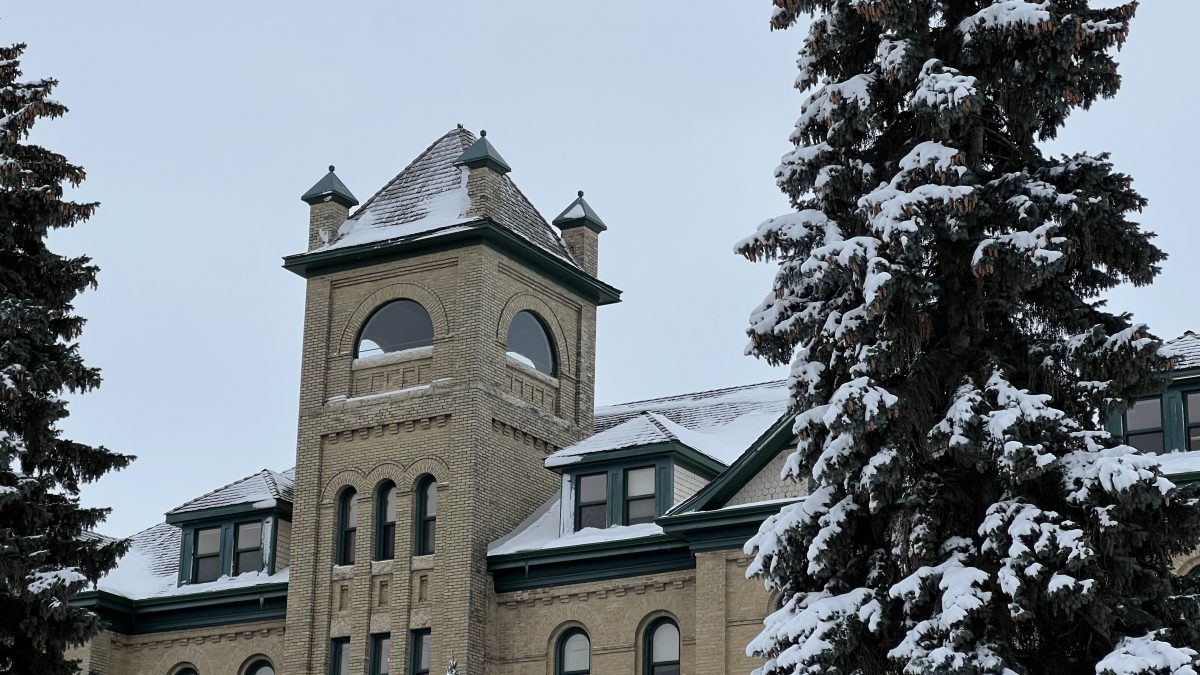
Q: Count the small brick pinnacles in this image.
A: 3